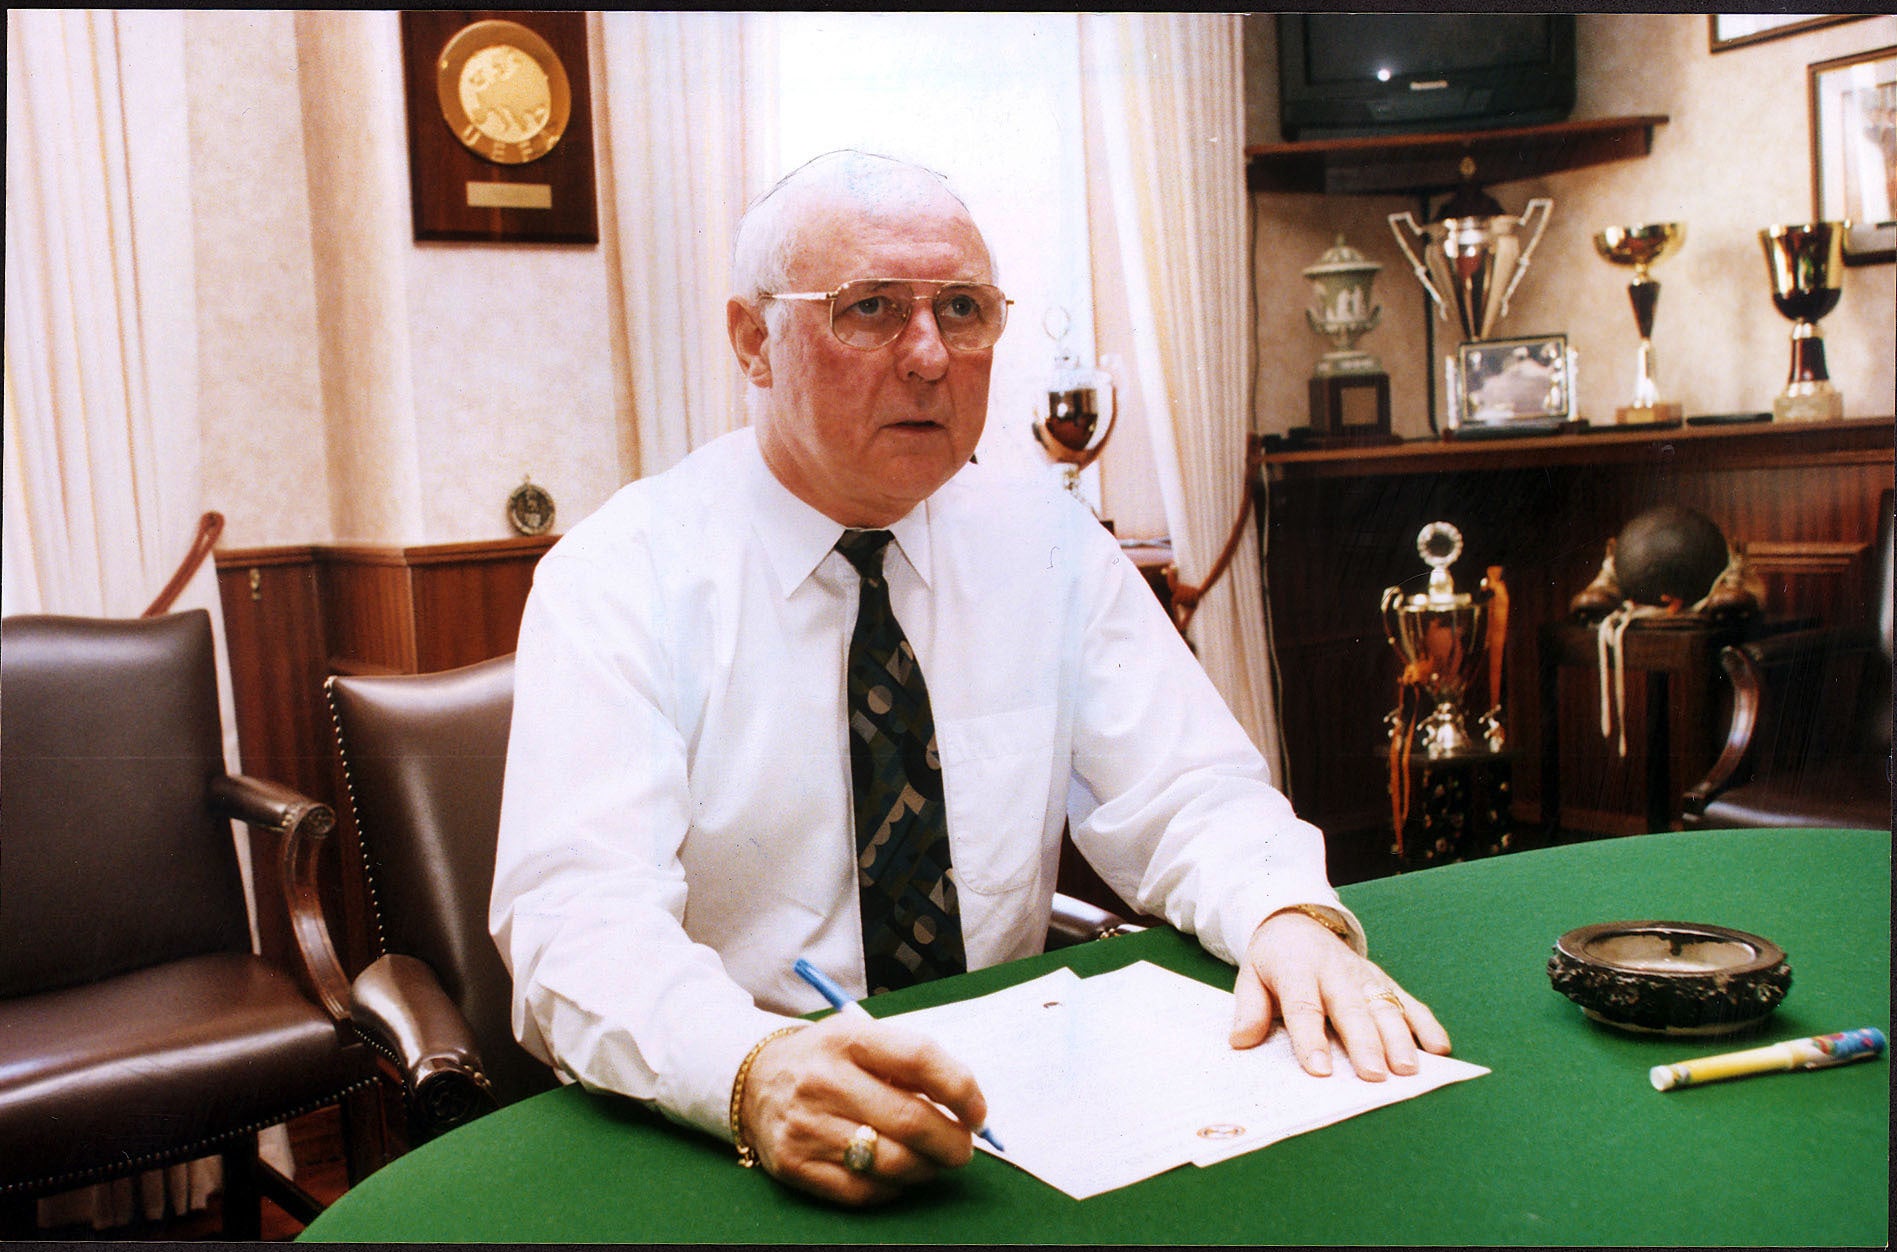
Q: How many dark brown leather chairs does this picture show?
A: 3